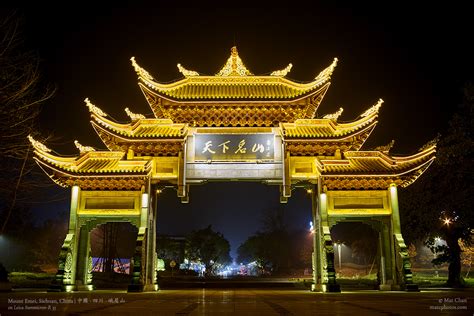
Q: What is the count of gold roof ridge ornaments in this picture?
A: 13